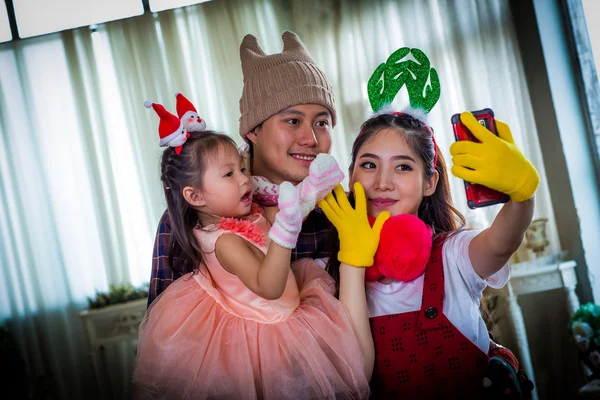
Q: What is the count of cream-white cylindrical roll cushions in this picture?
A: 0